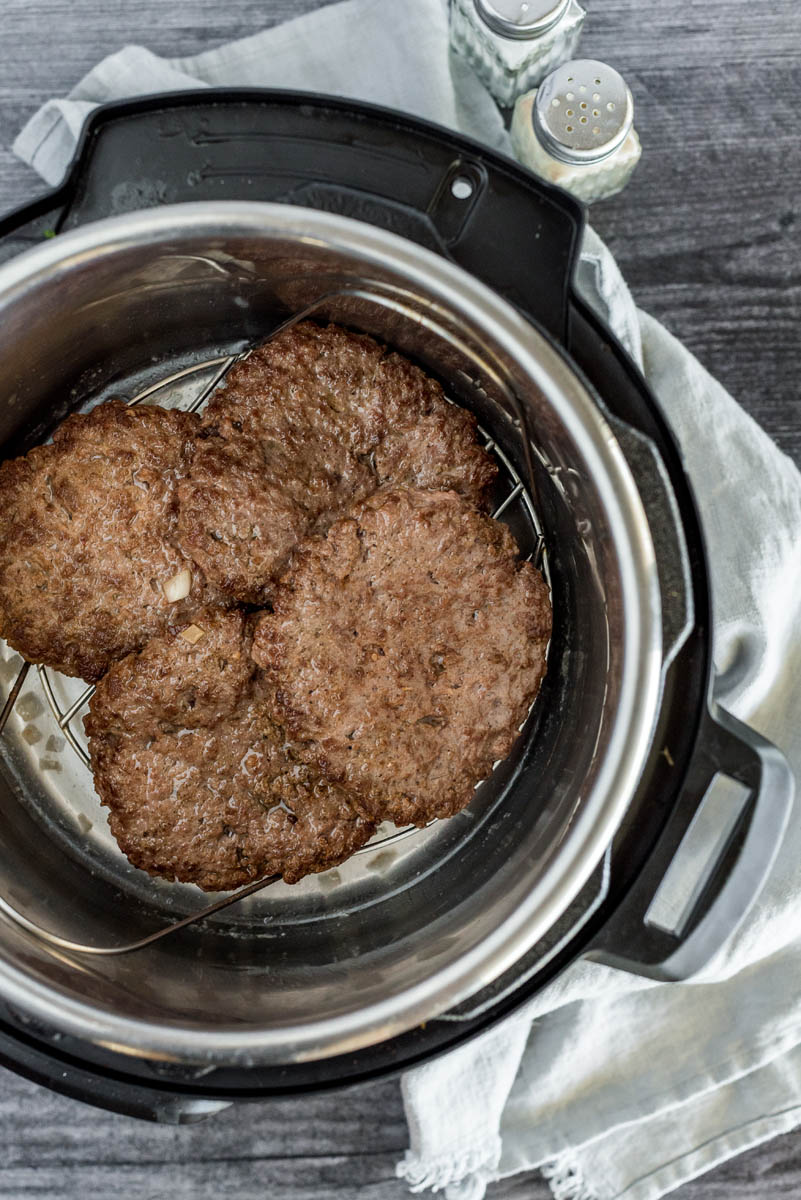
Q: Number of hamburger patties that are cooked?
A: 4